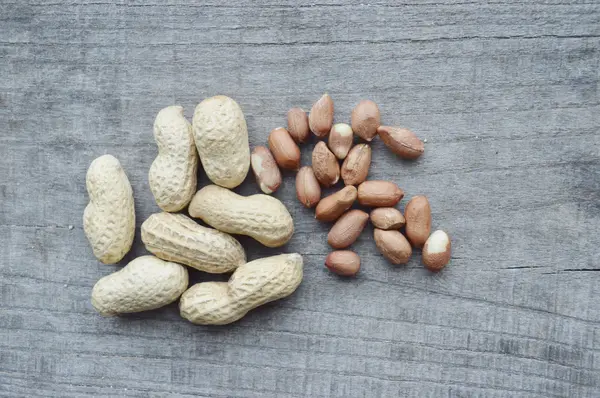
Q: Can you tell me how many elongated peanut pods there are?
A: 7